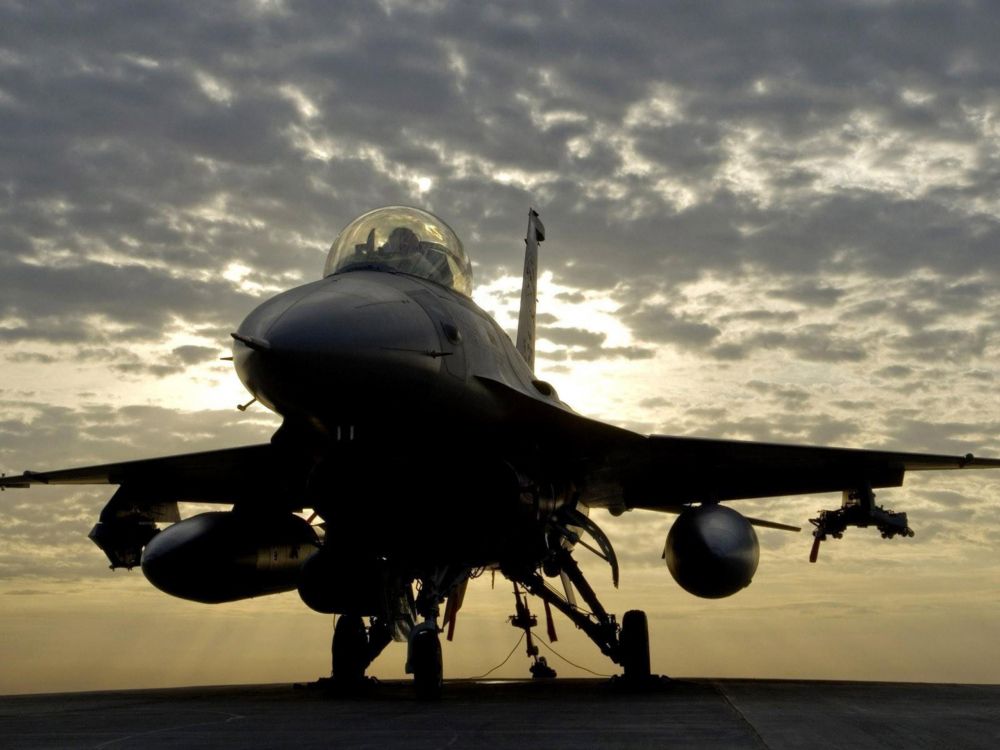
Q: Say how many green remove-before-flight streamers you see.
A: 0